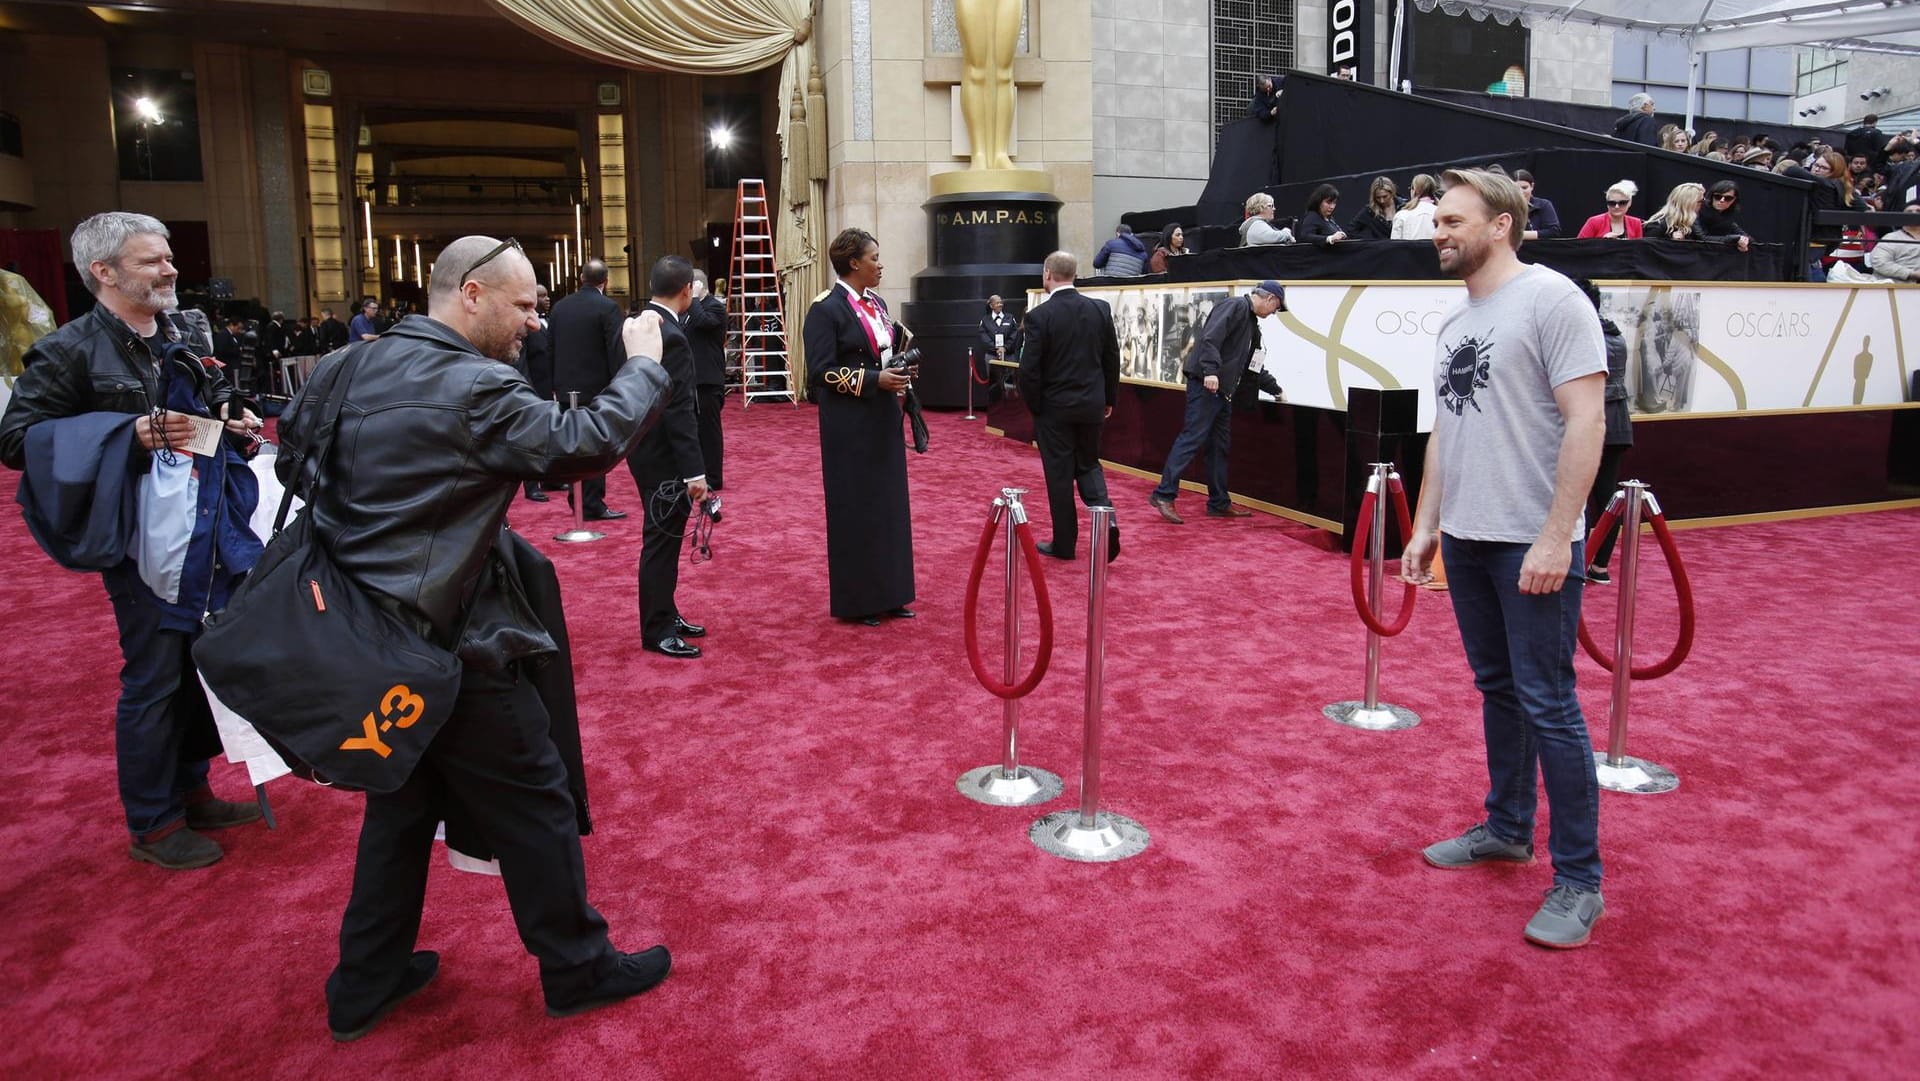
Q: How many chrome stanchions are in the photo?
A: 6